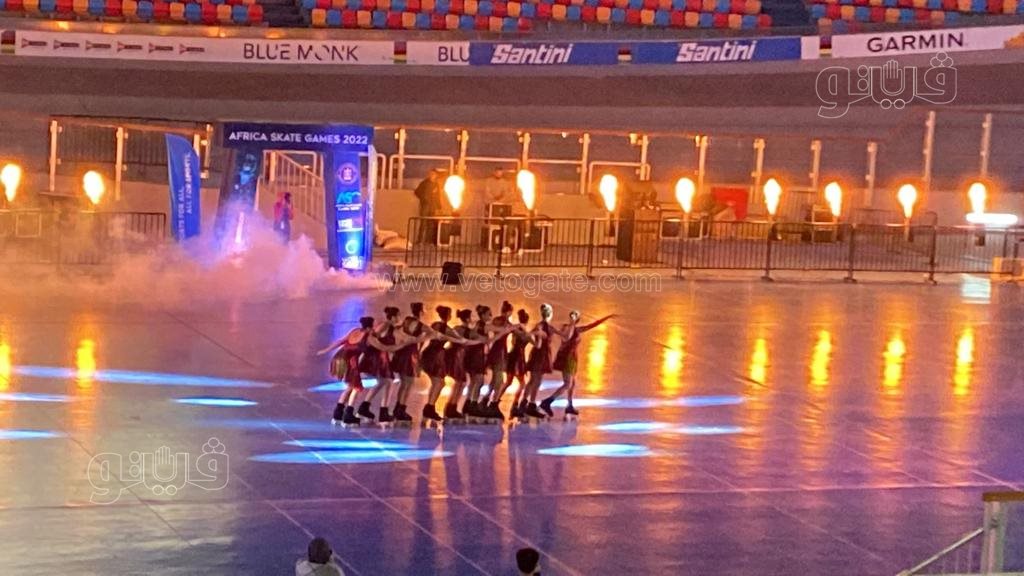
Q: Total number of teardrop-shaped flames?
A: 10